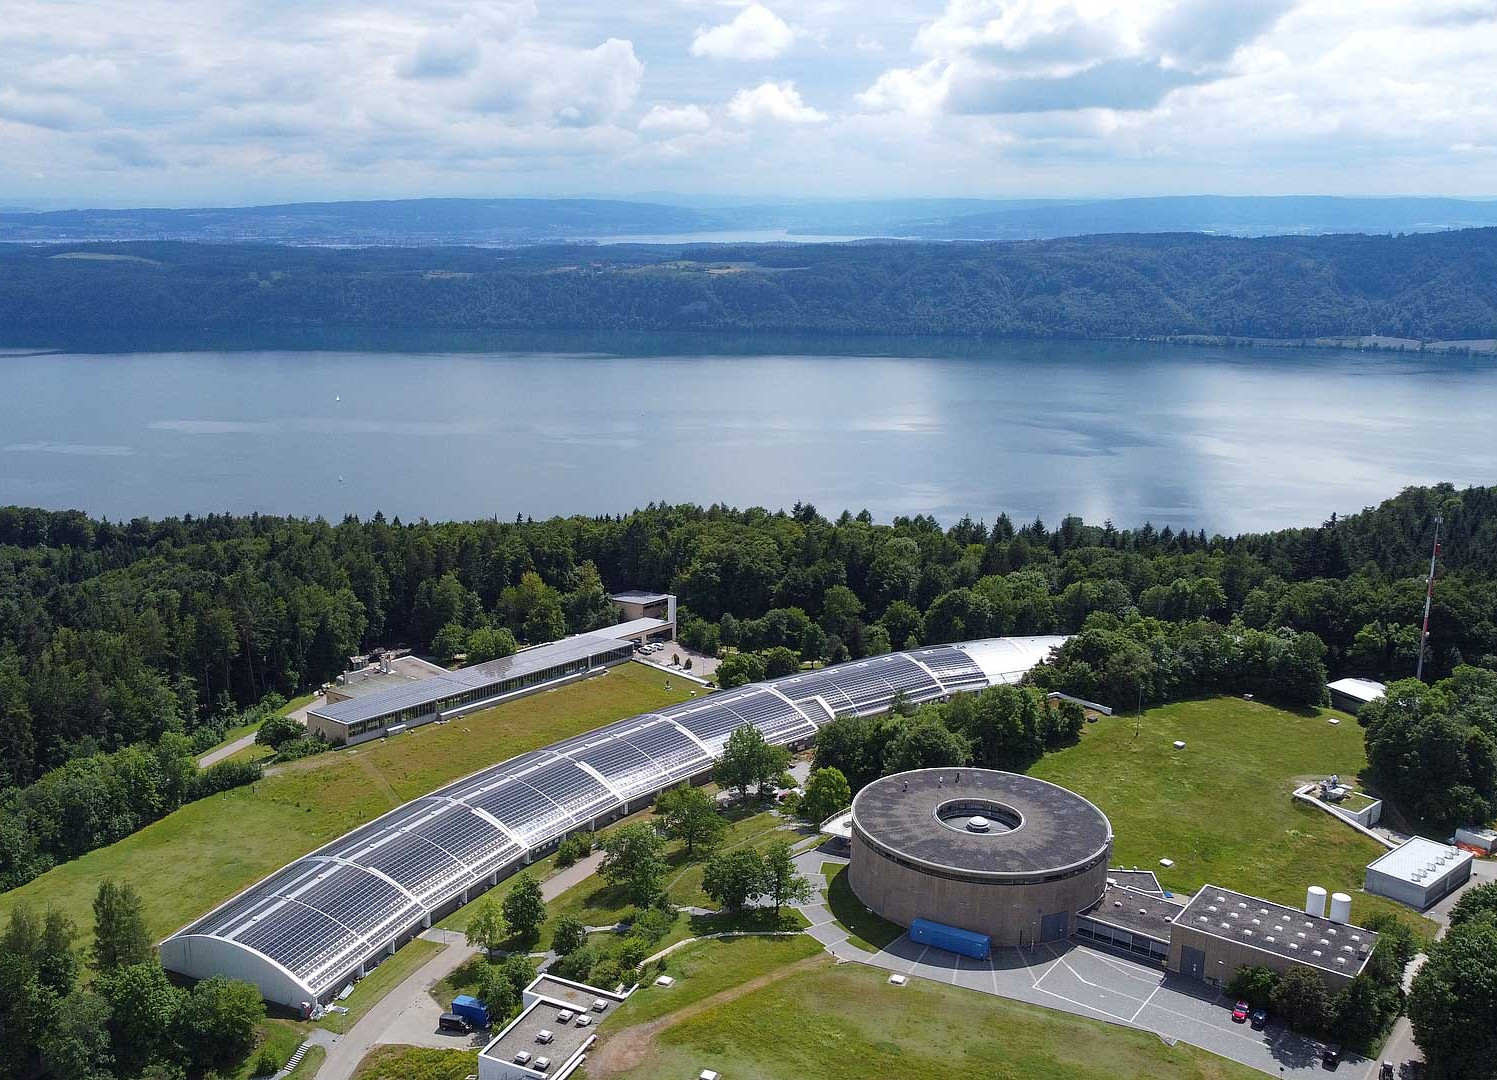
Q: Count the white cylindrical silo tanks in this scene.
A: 2